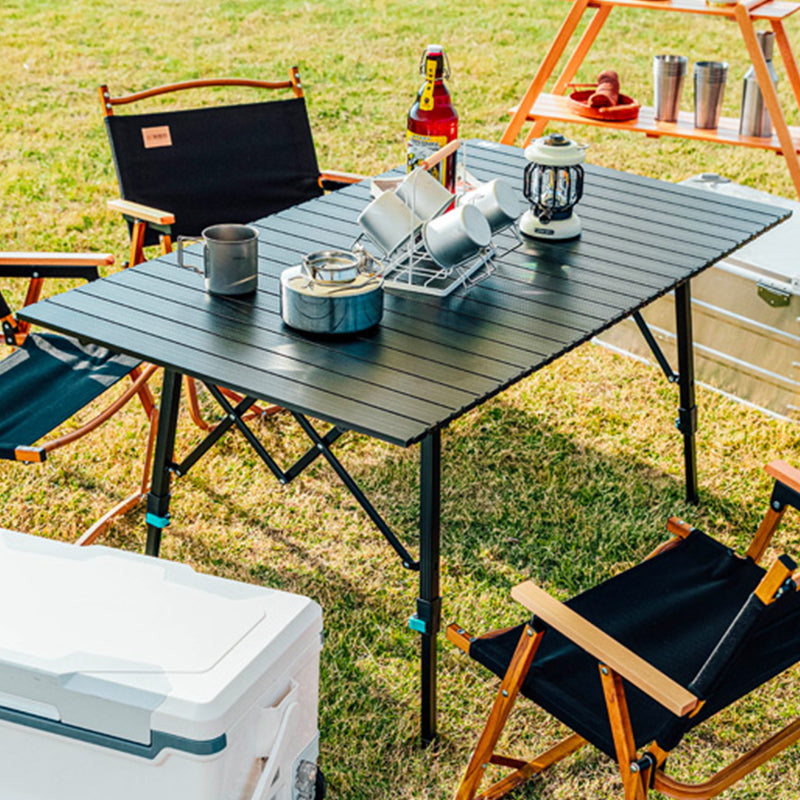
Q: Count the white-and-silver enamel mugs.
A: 4